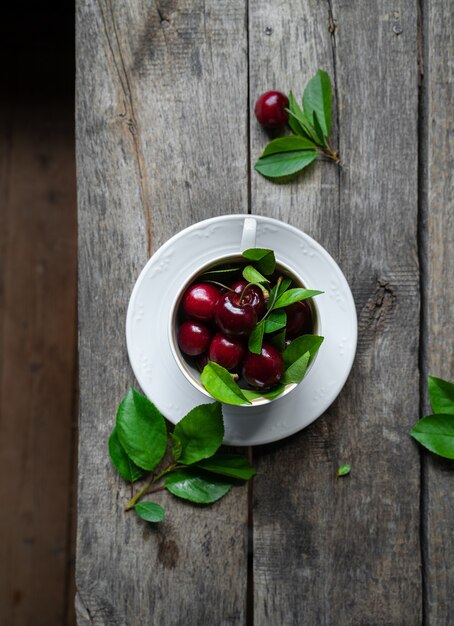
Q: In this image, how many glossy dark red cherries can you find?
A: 8